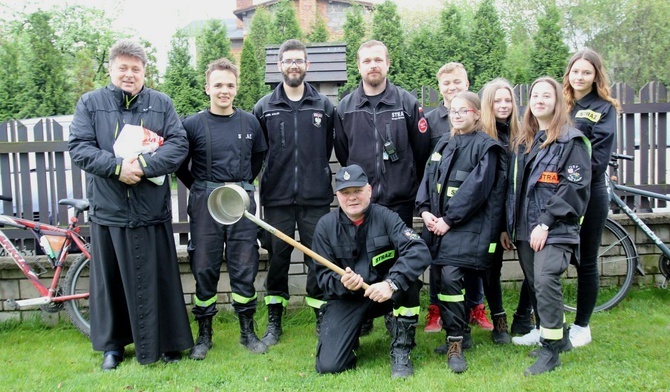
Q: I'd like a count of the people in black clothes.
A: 10